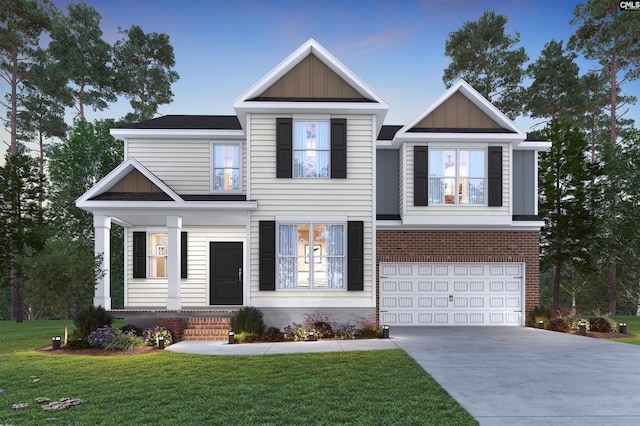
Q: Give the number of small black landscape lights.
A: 8